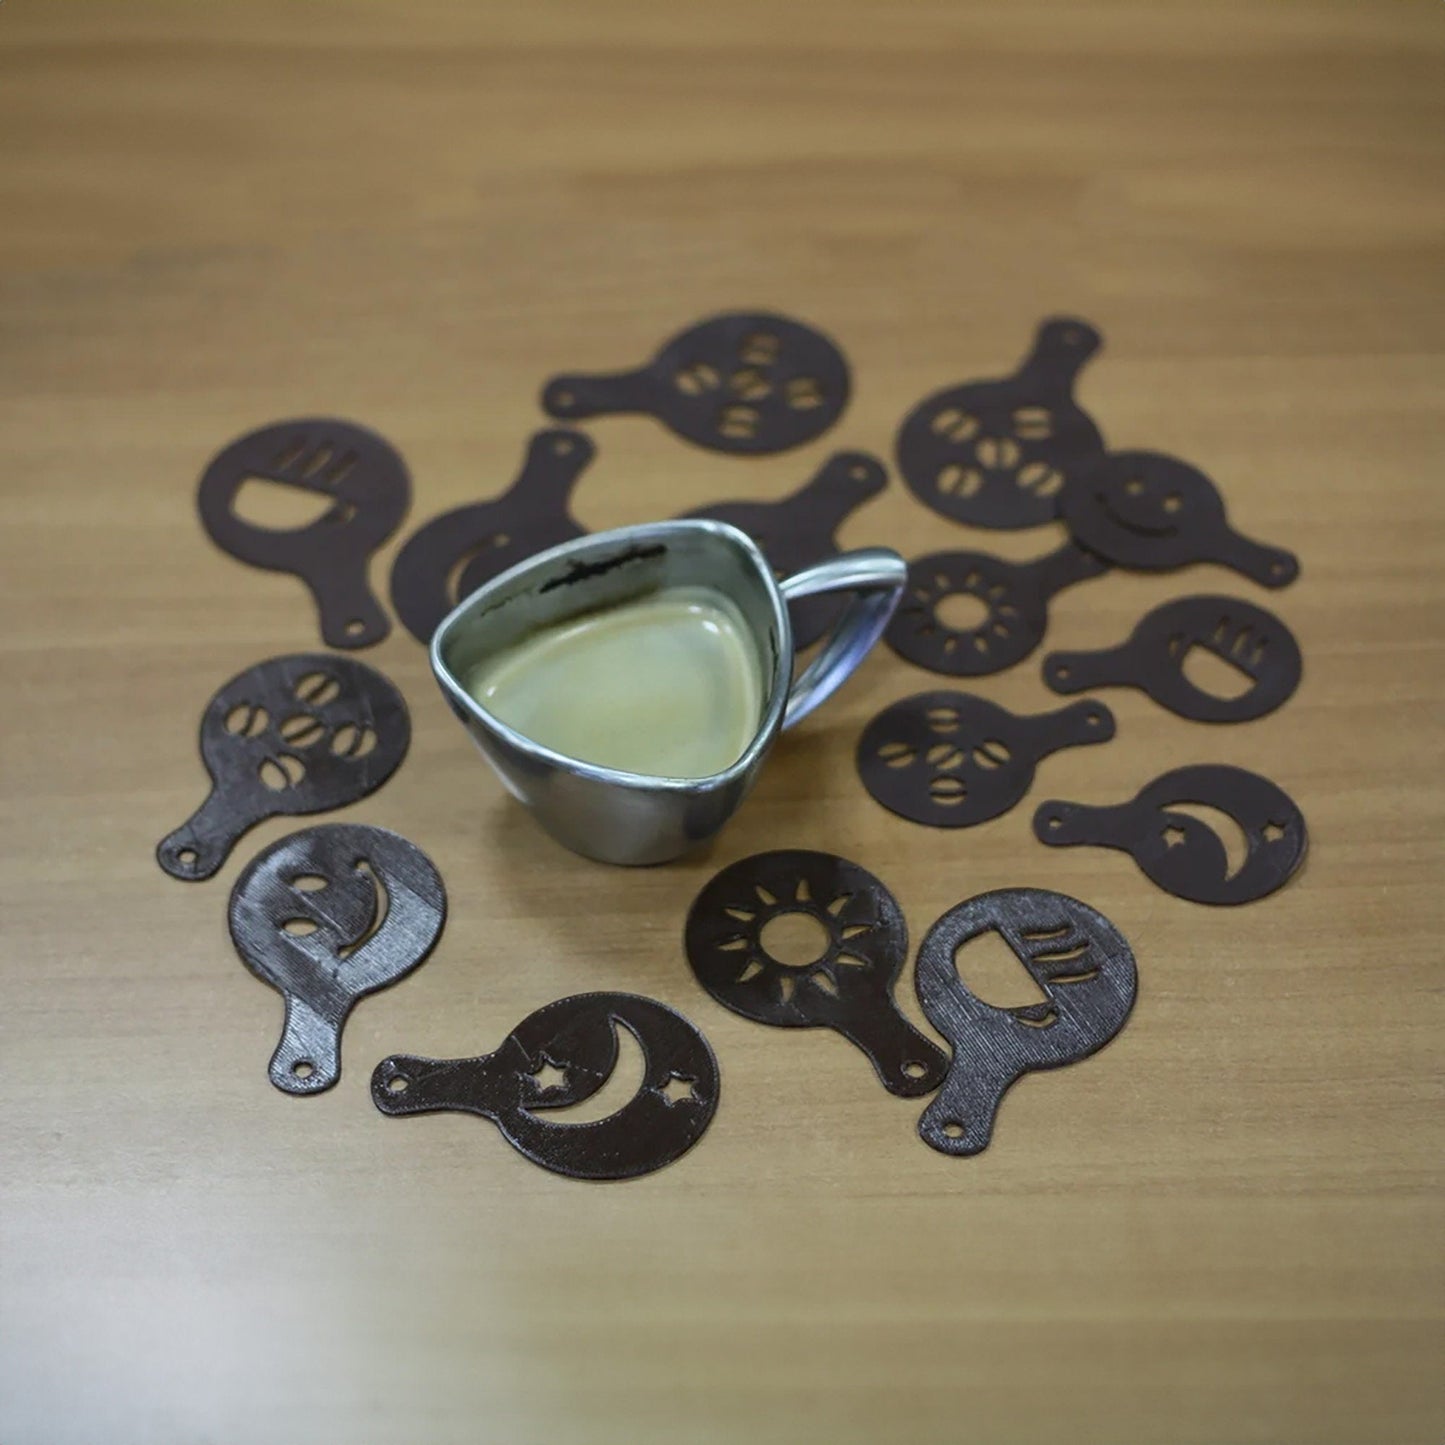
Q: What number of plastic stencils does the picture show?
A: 15